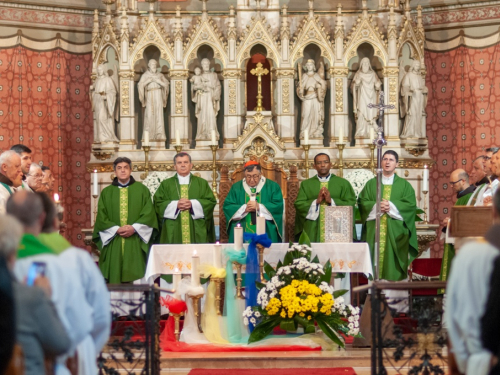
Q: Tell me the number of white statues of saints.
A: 6